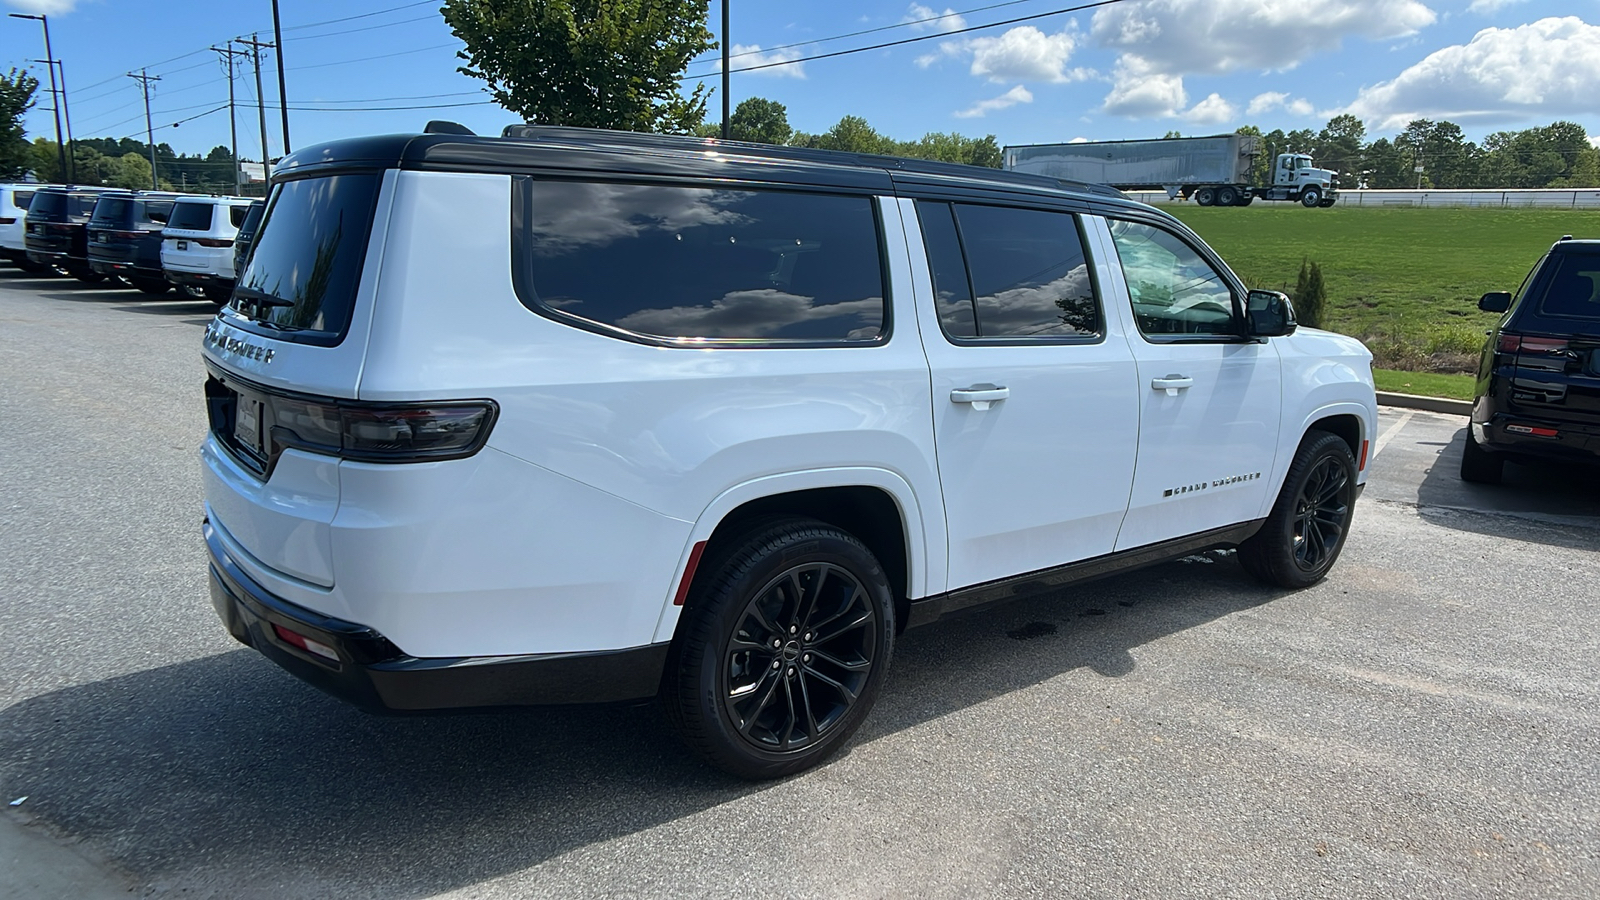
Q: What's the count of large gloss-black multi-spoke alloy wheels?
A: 2